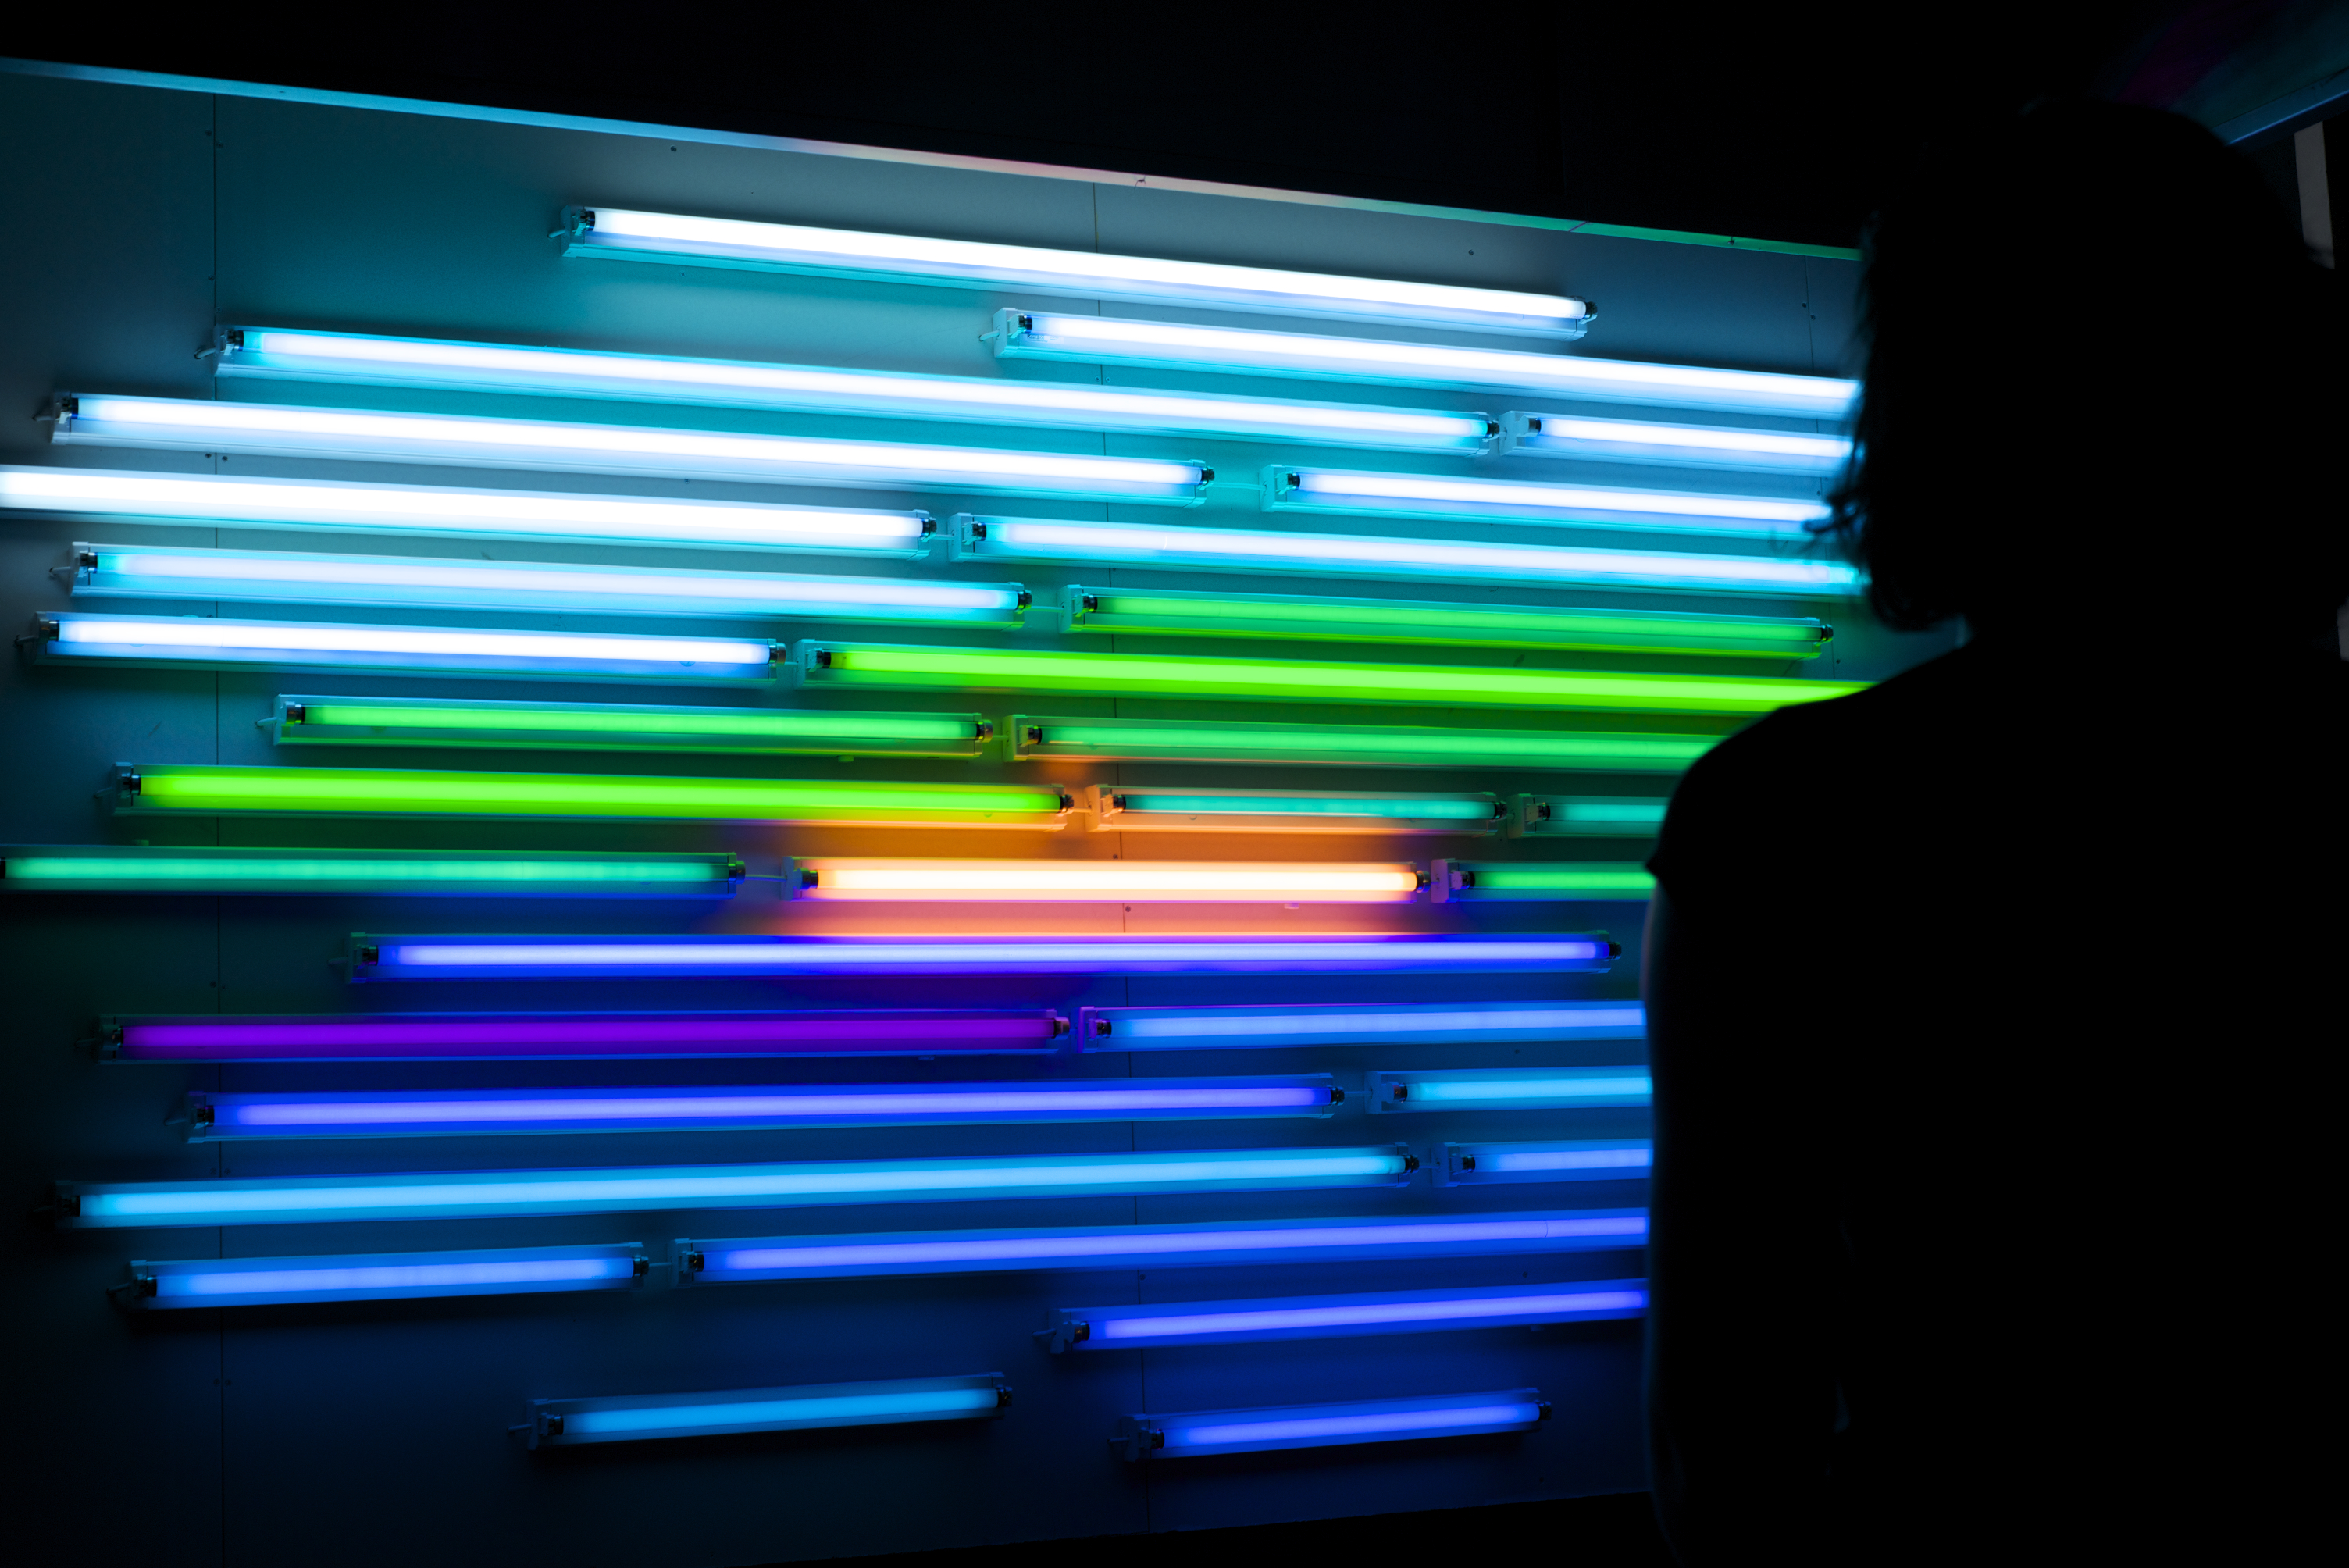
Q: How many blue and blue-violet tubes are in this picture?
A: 11